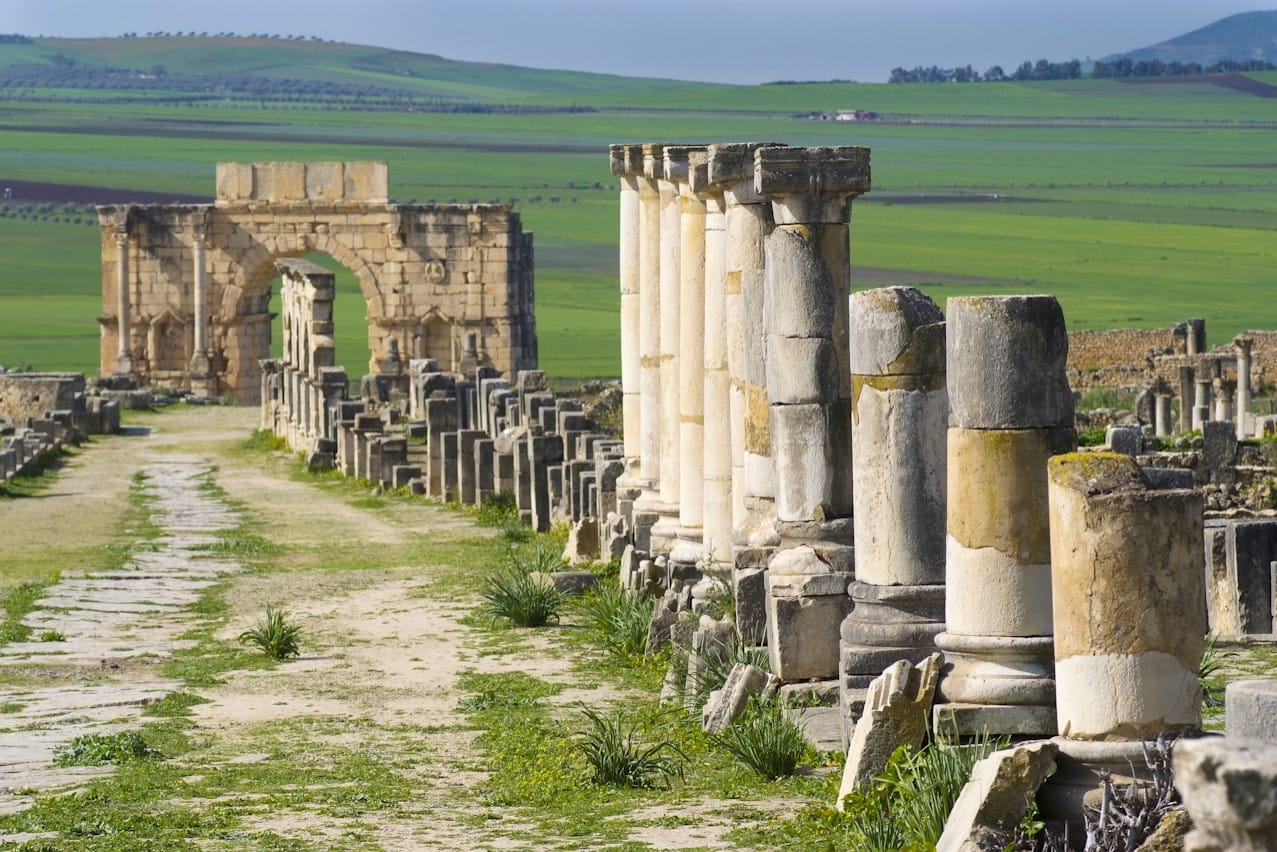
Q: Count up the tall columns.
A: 7